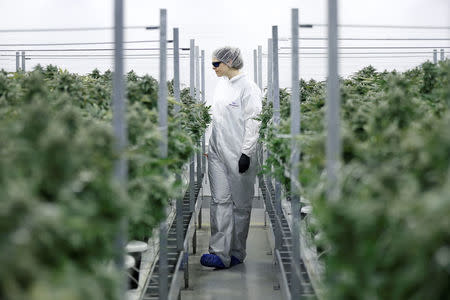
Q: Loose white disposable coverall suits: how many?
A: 1